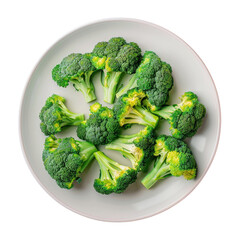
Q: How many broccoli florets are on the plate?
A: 11